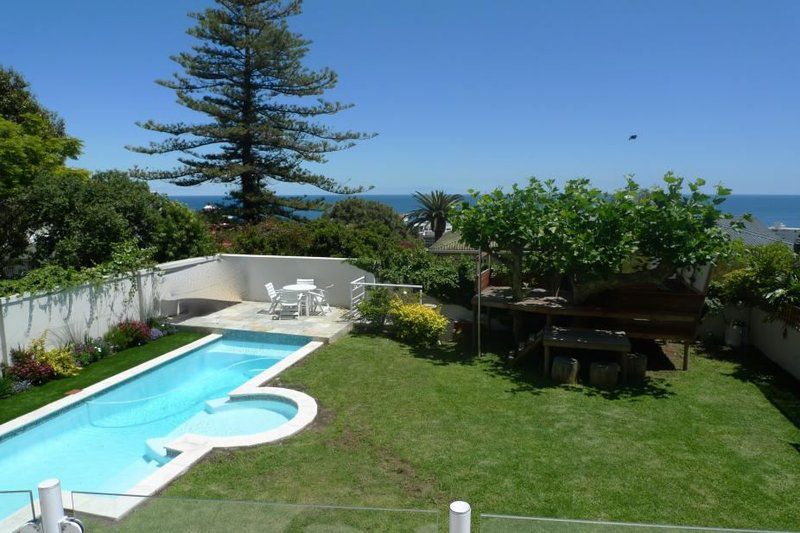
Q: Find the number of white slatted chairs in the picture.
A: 4